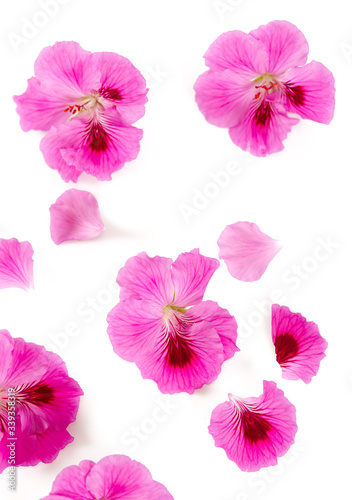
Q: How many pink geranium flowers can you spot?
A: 5